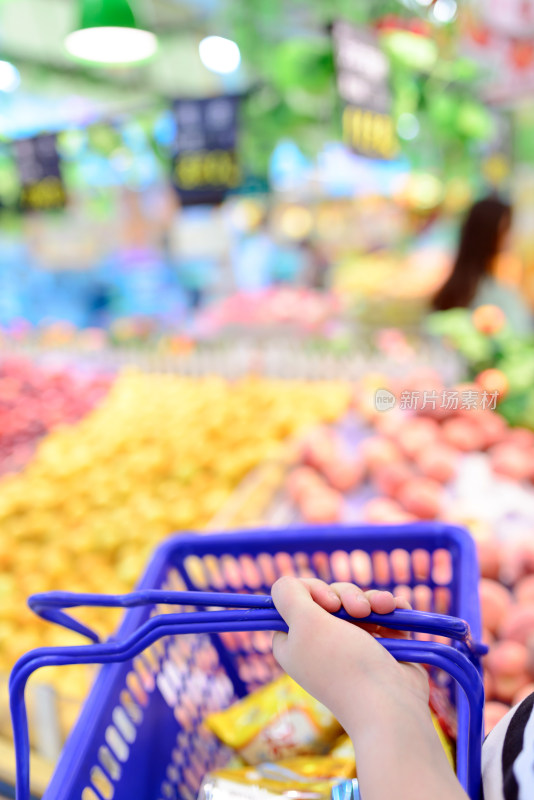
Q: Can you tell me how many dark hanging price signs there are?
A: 3